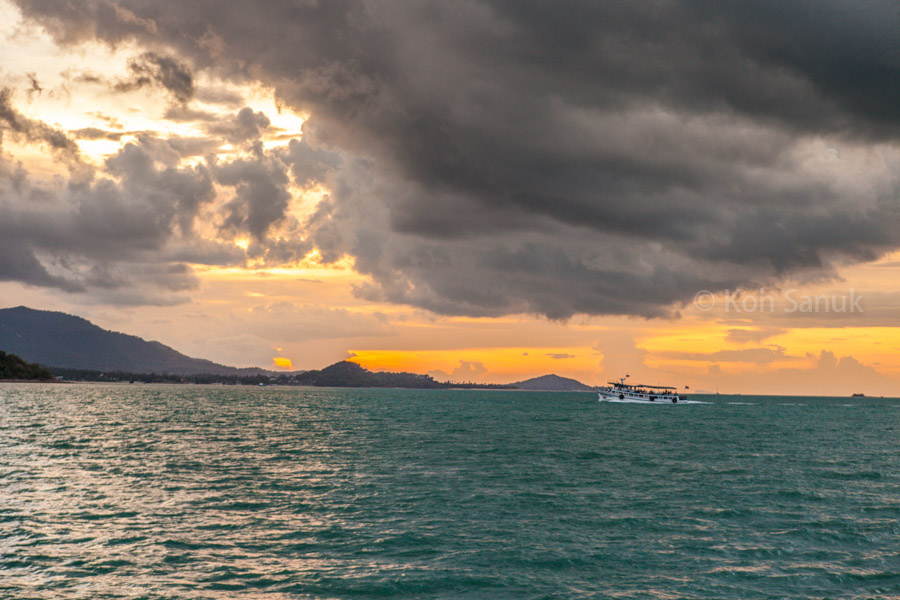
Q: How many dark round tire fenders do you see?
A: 3